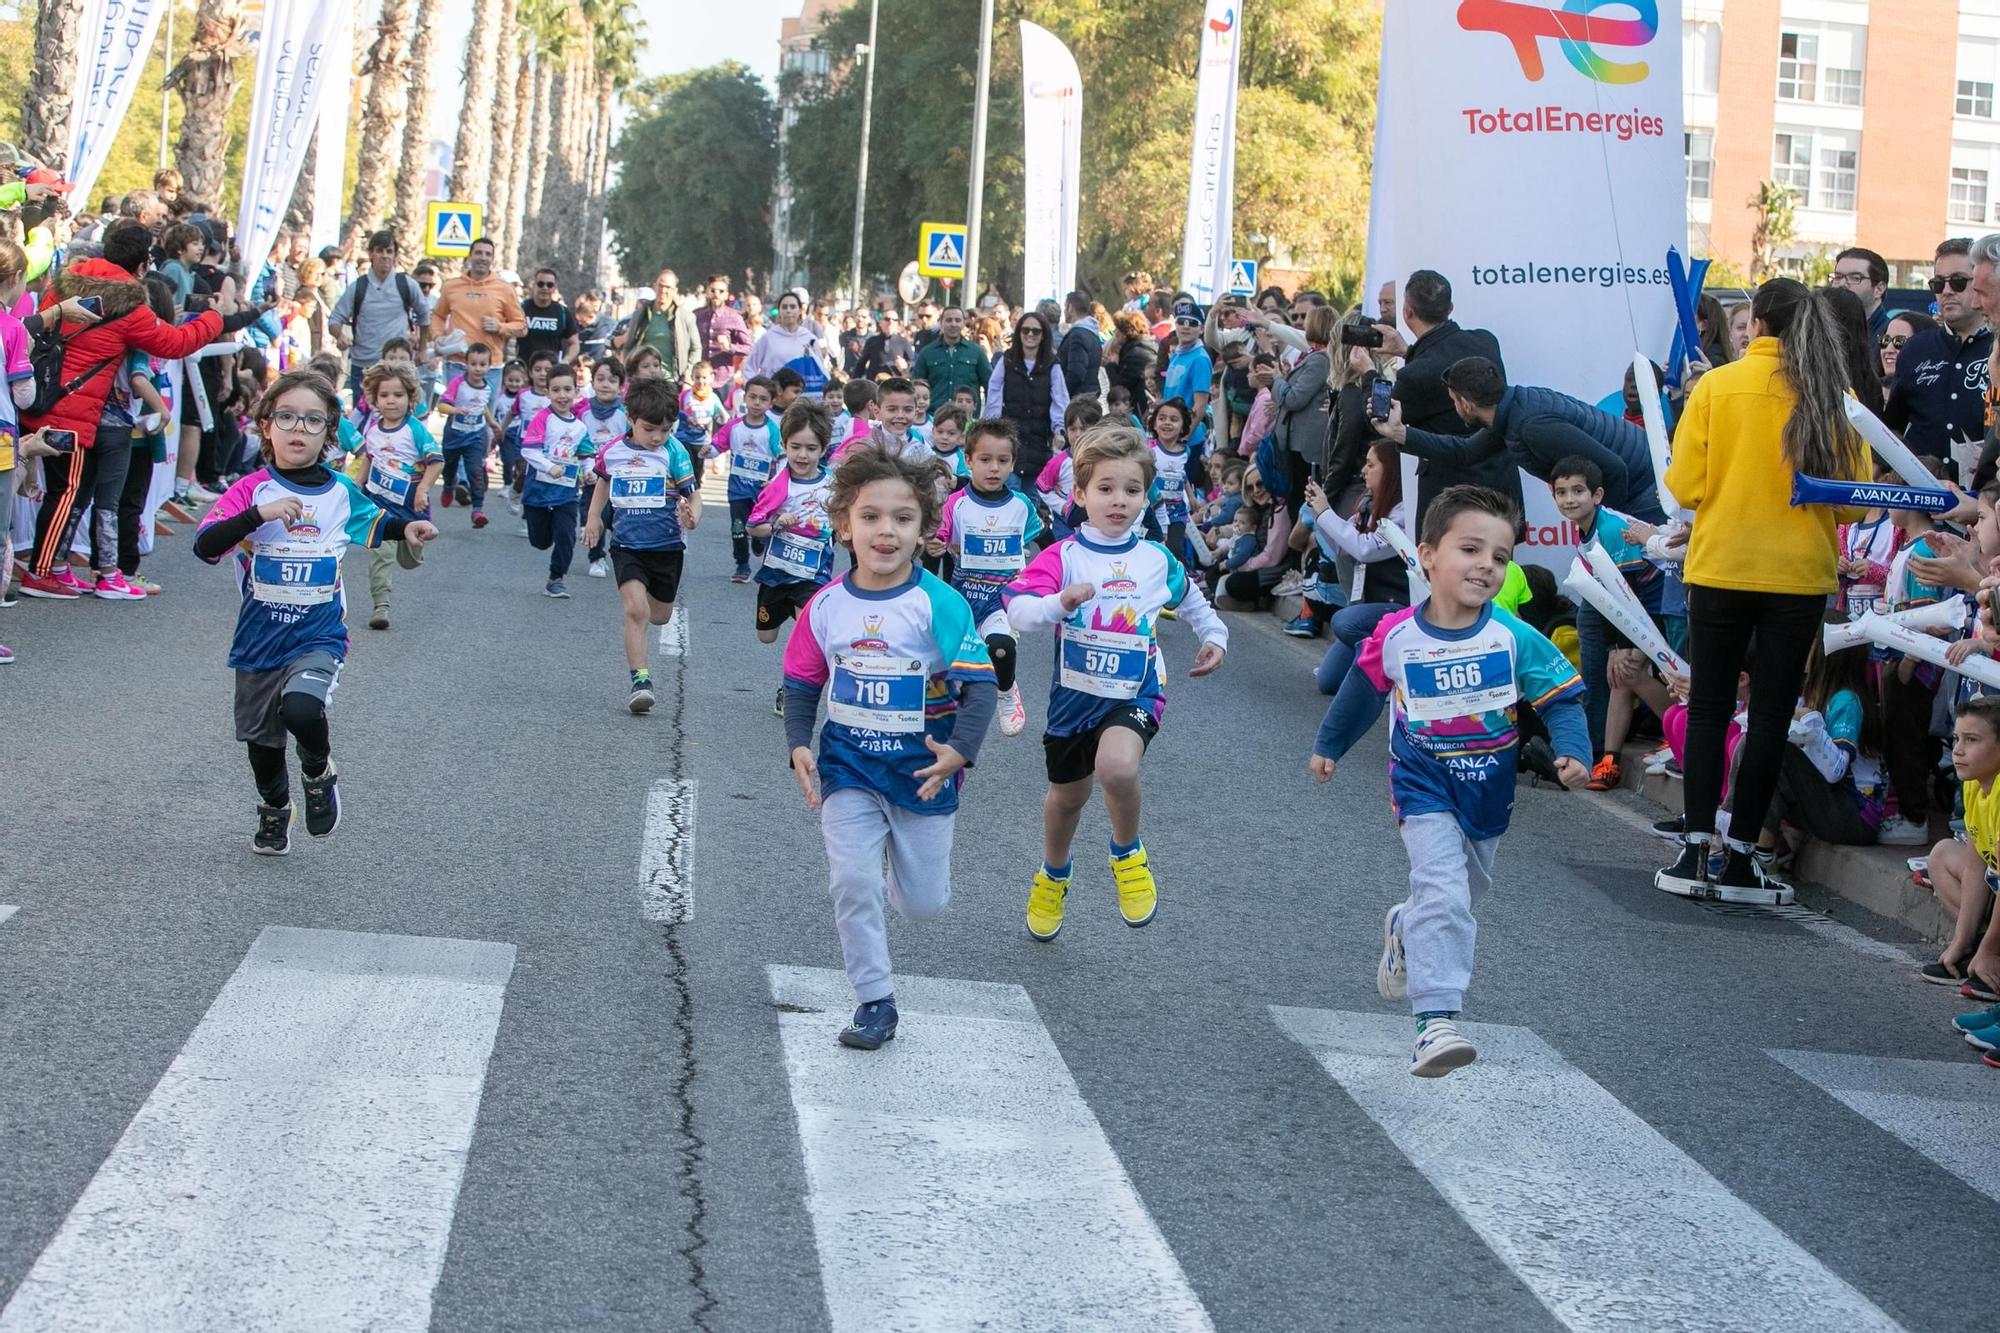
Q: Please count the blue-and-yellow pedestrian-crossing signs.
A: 2